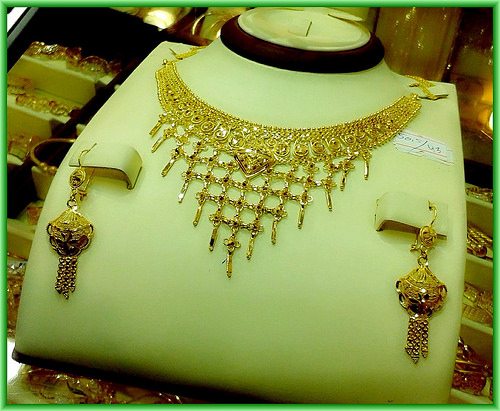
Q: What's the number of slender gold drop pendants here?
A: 13